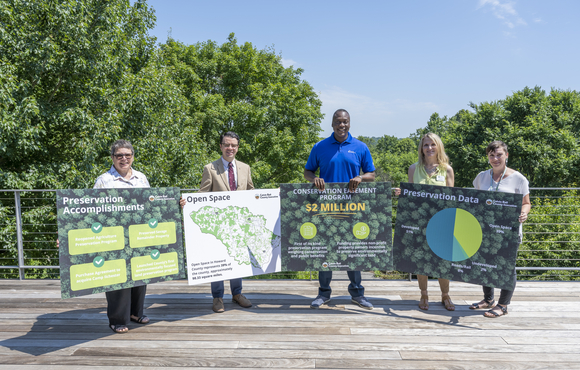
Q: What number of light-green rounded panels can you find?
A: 4